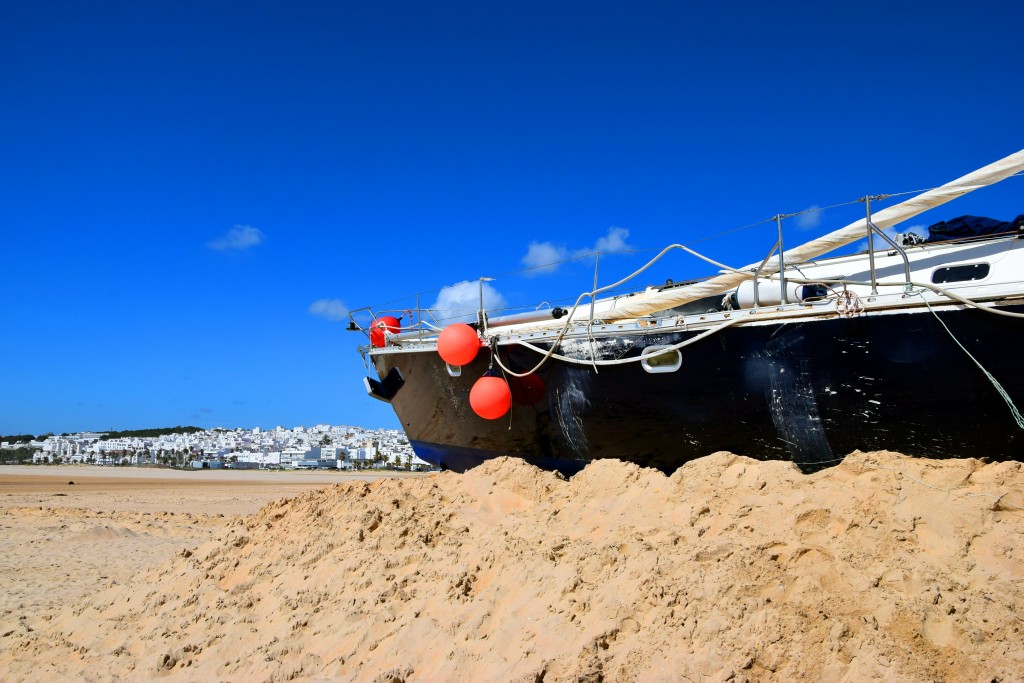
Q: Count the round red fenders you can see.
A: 3